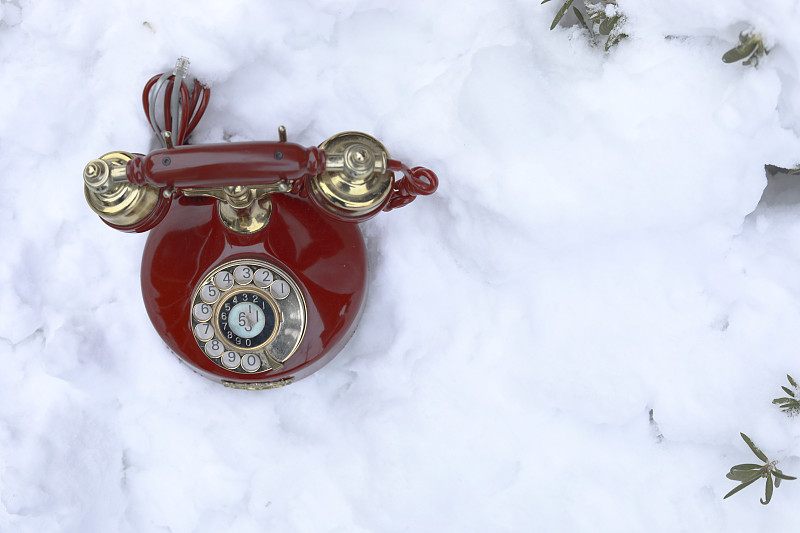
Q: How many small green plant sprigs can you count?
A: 4